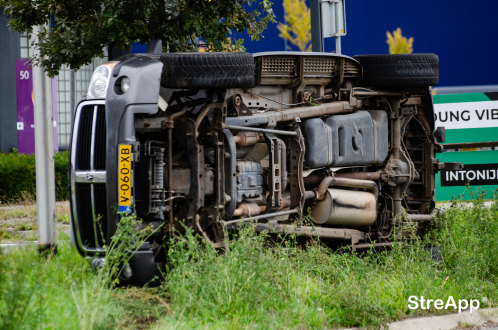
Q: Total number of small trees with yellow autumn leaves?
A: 2